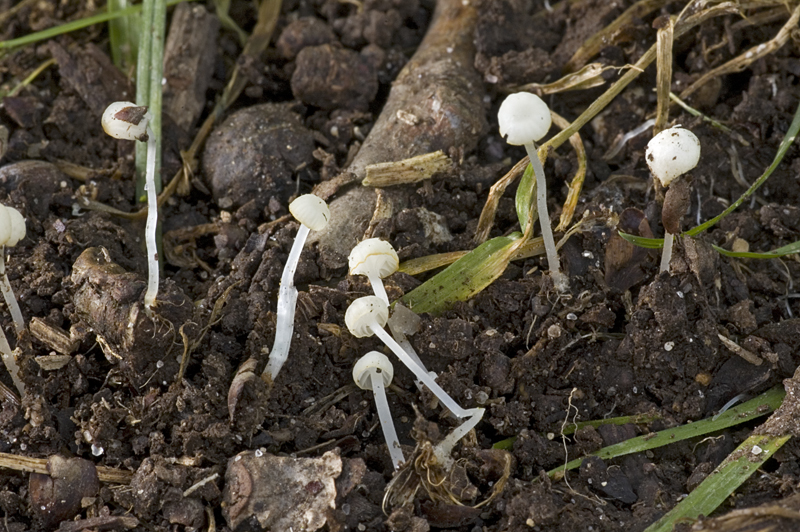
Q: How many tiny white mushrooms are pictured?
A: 8